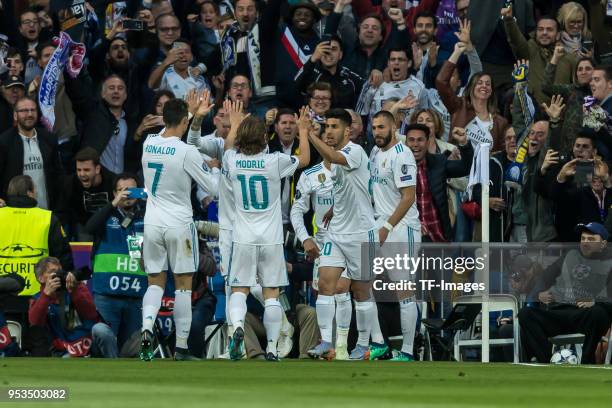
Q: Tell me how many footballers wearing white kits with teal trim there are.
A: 6